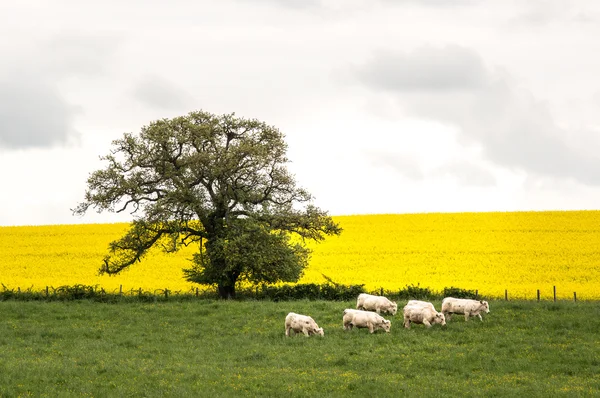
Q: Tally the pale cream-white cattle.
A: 6